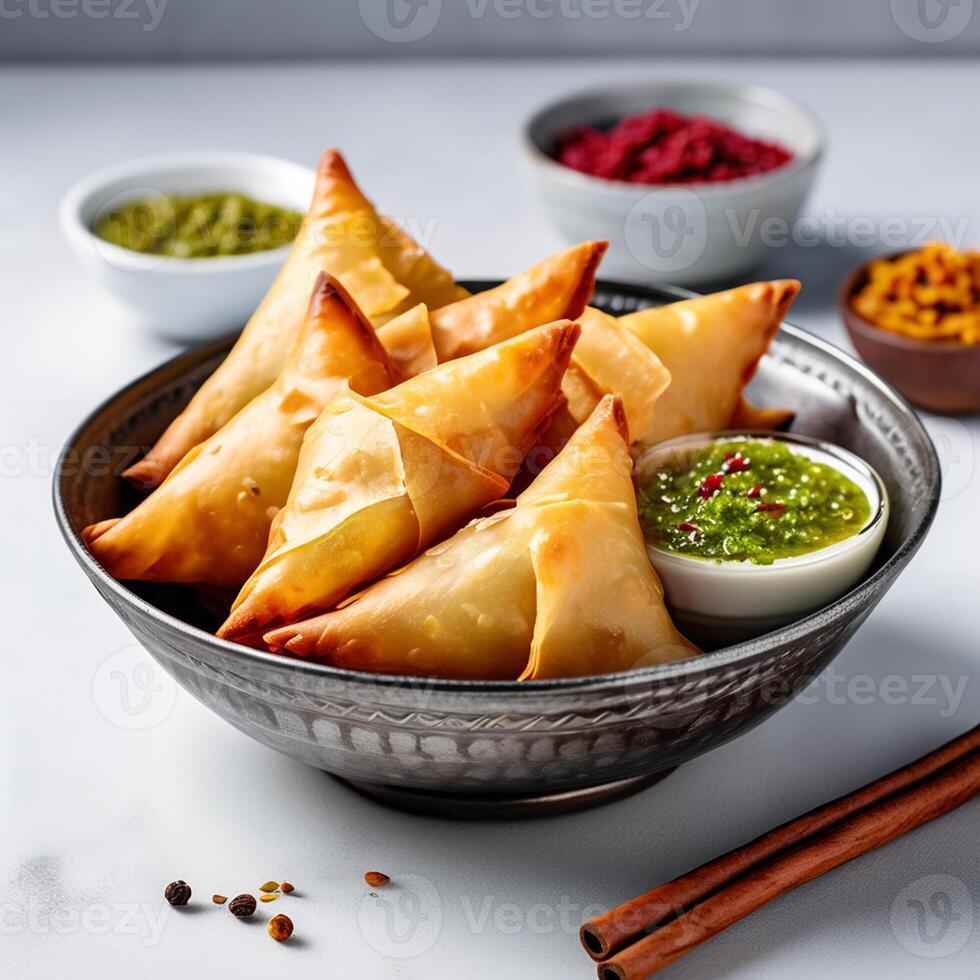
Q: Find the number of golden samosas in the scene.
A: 6